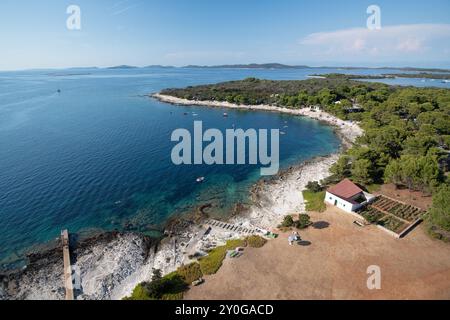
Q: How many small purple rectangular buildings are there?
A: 0